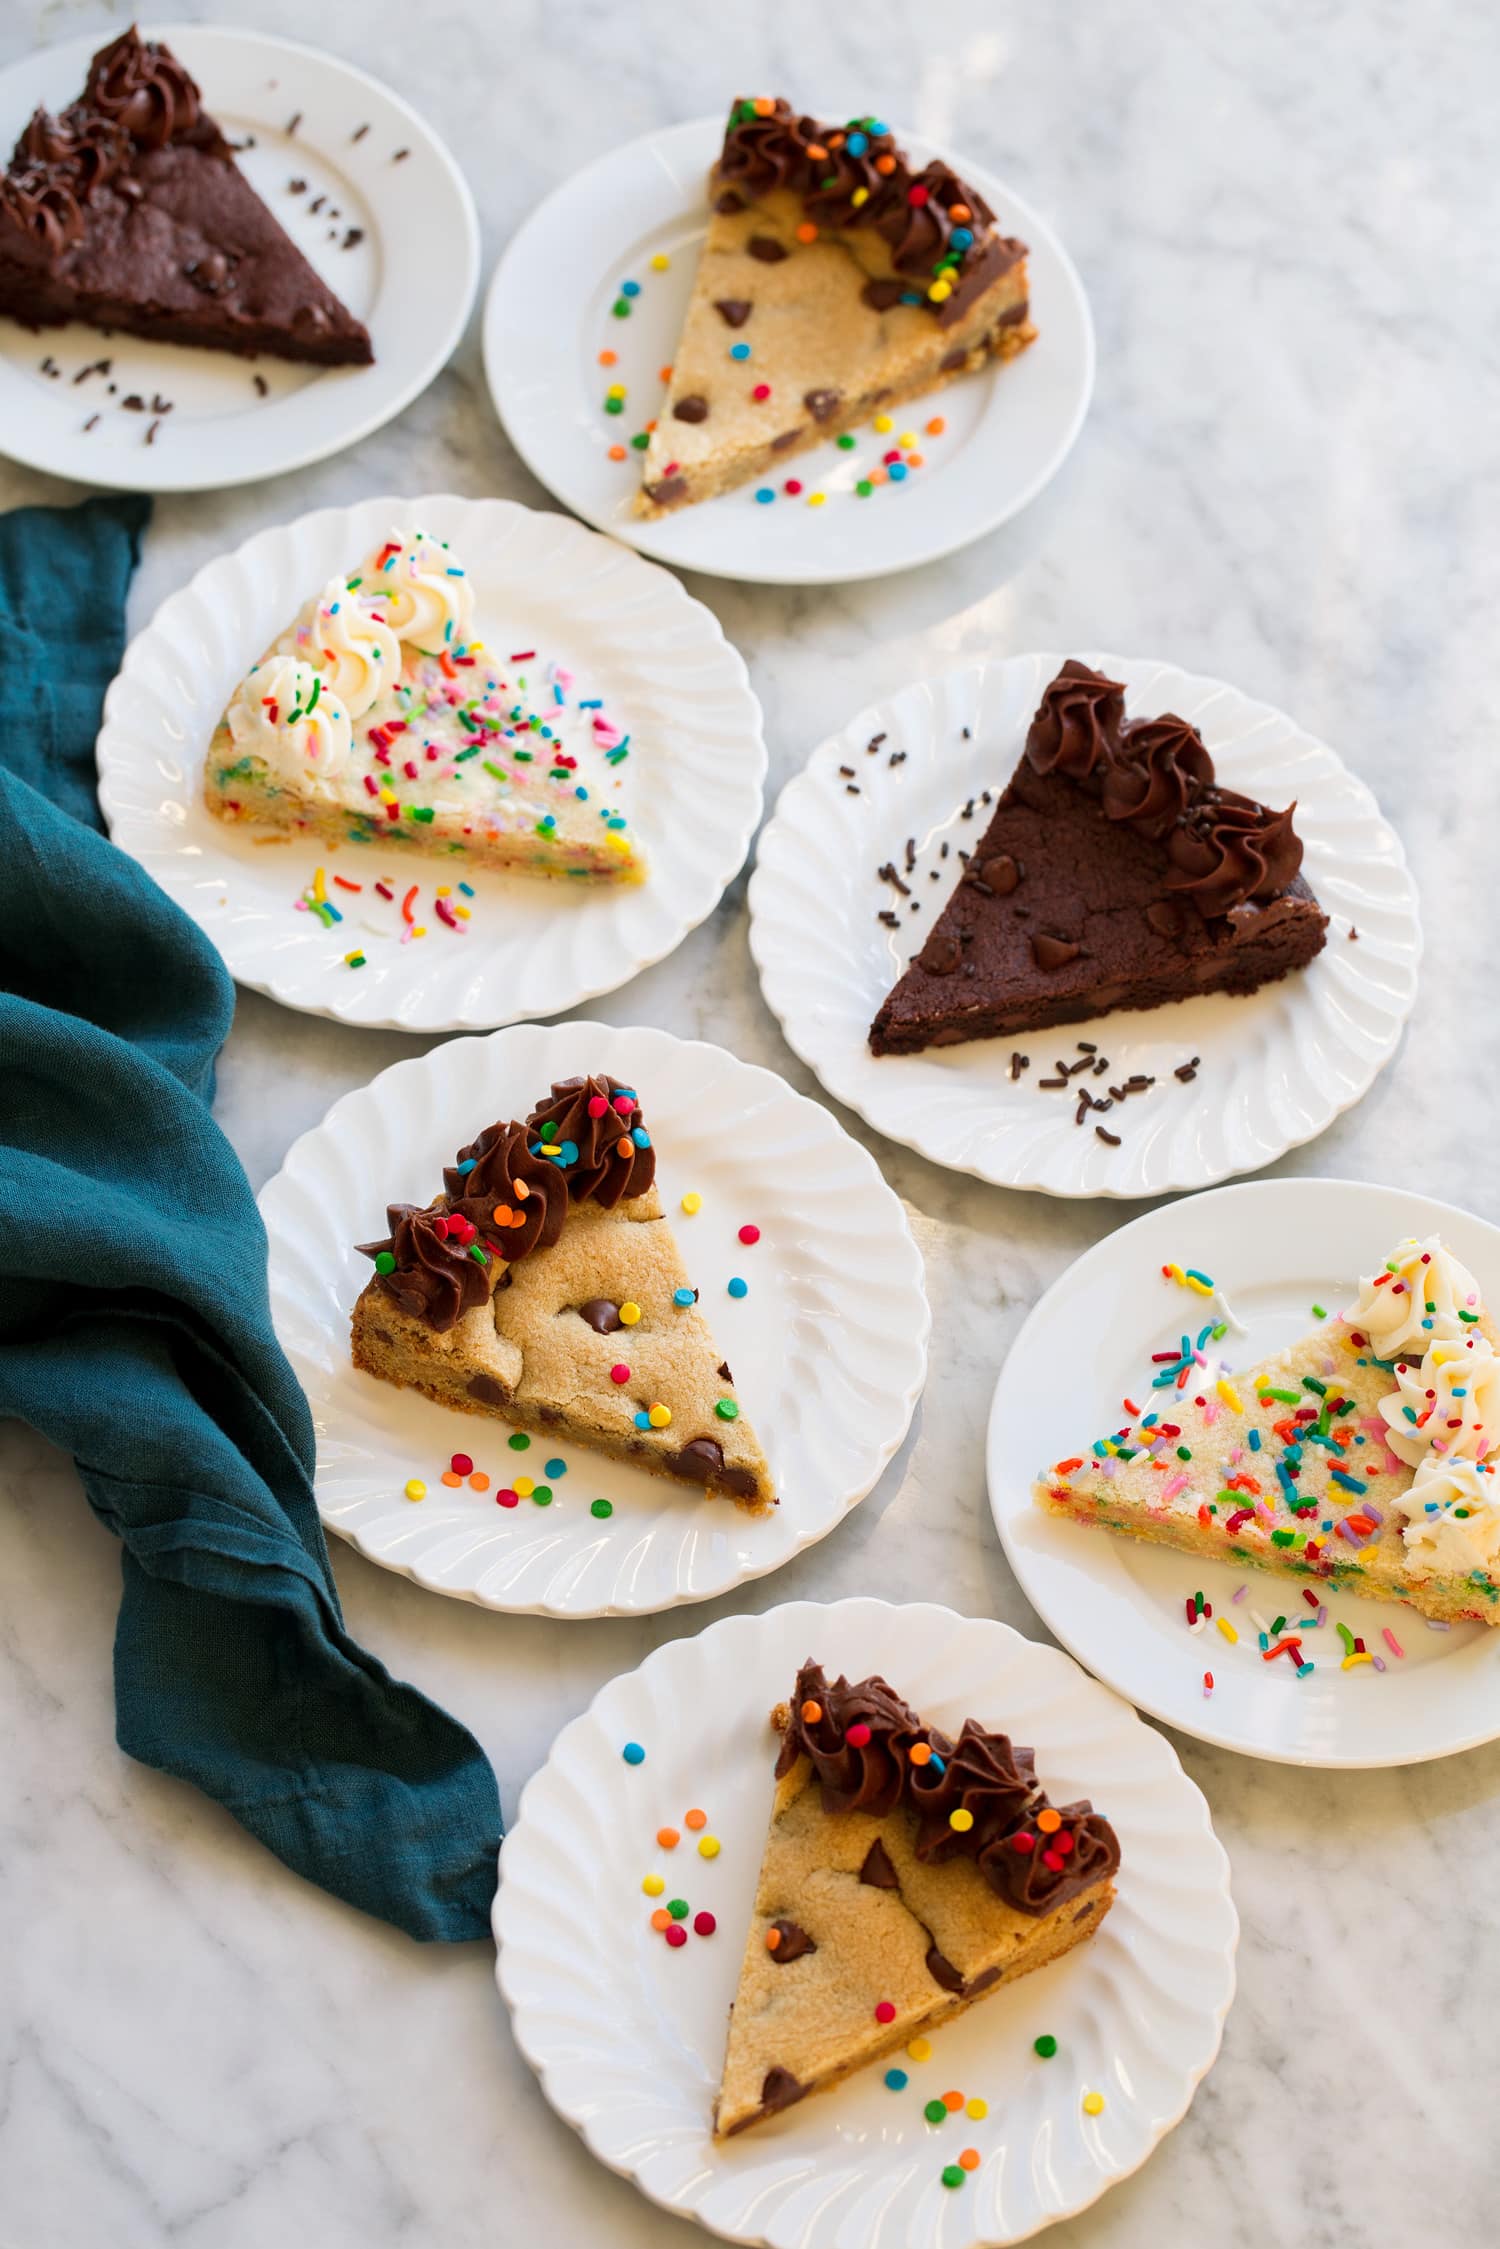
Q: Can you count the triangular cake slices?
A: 7